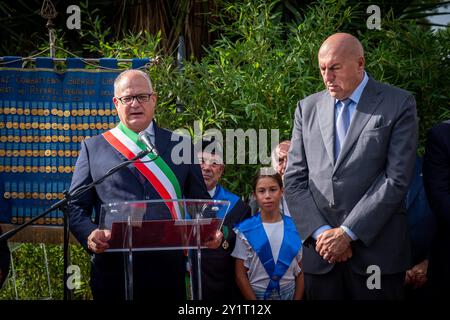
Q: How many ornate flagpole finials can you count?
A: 1